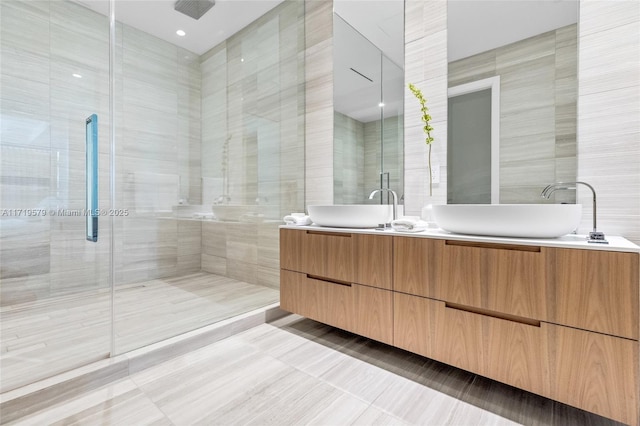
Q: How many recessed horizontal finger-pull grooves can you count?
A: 4